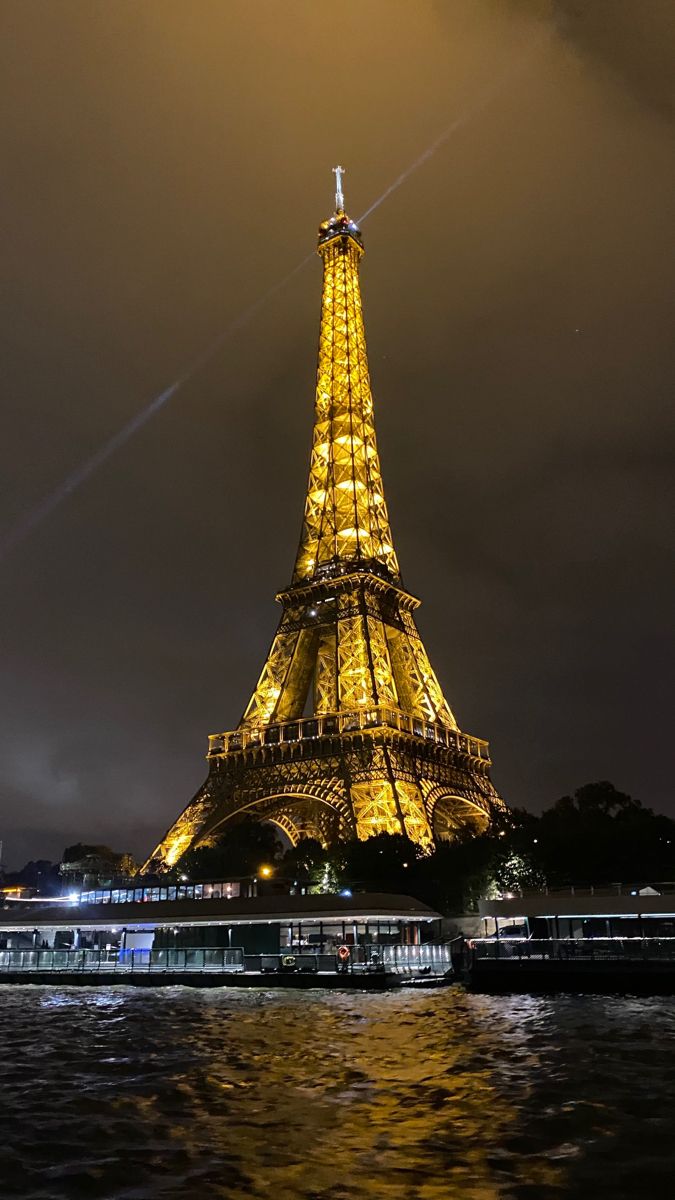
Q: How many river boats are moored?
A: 2